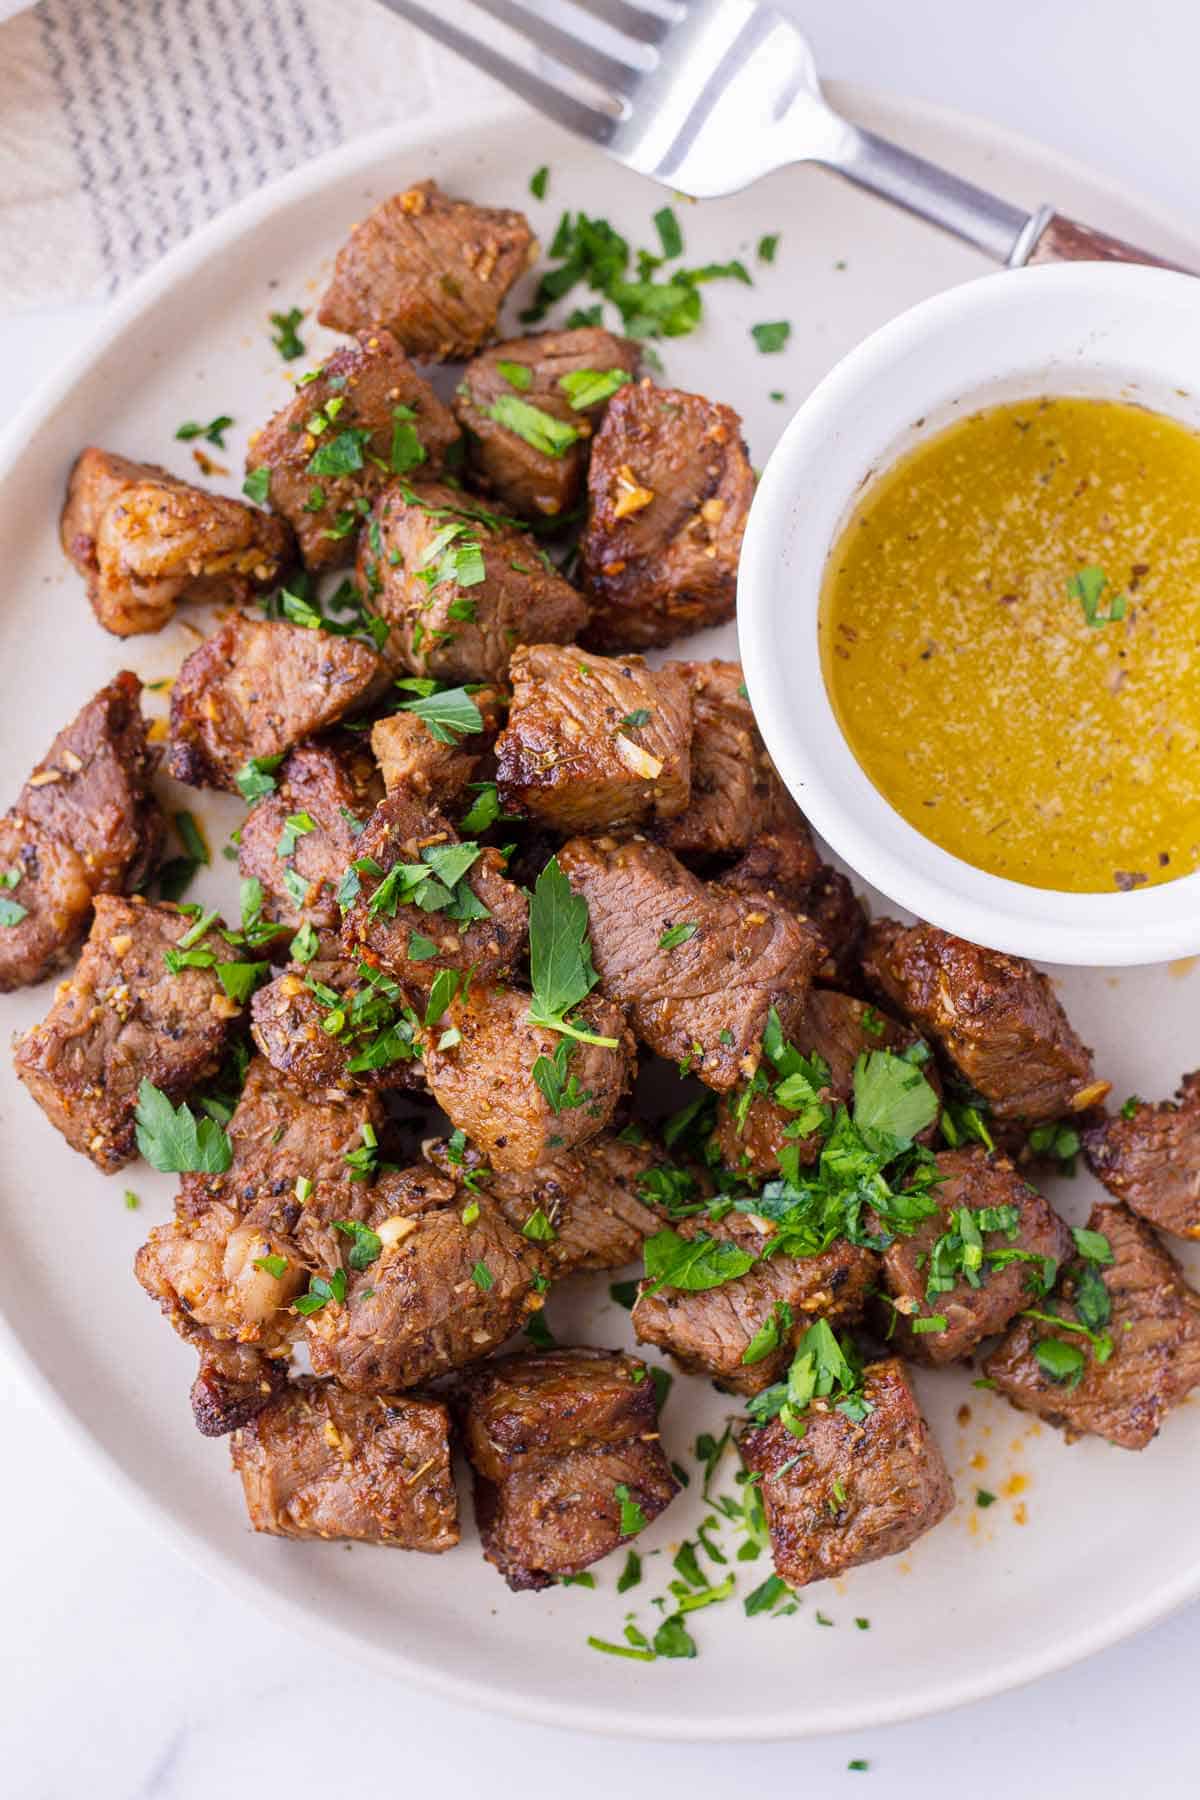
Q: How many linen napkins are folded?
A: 1